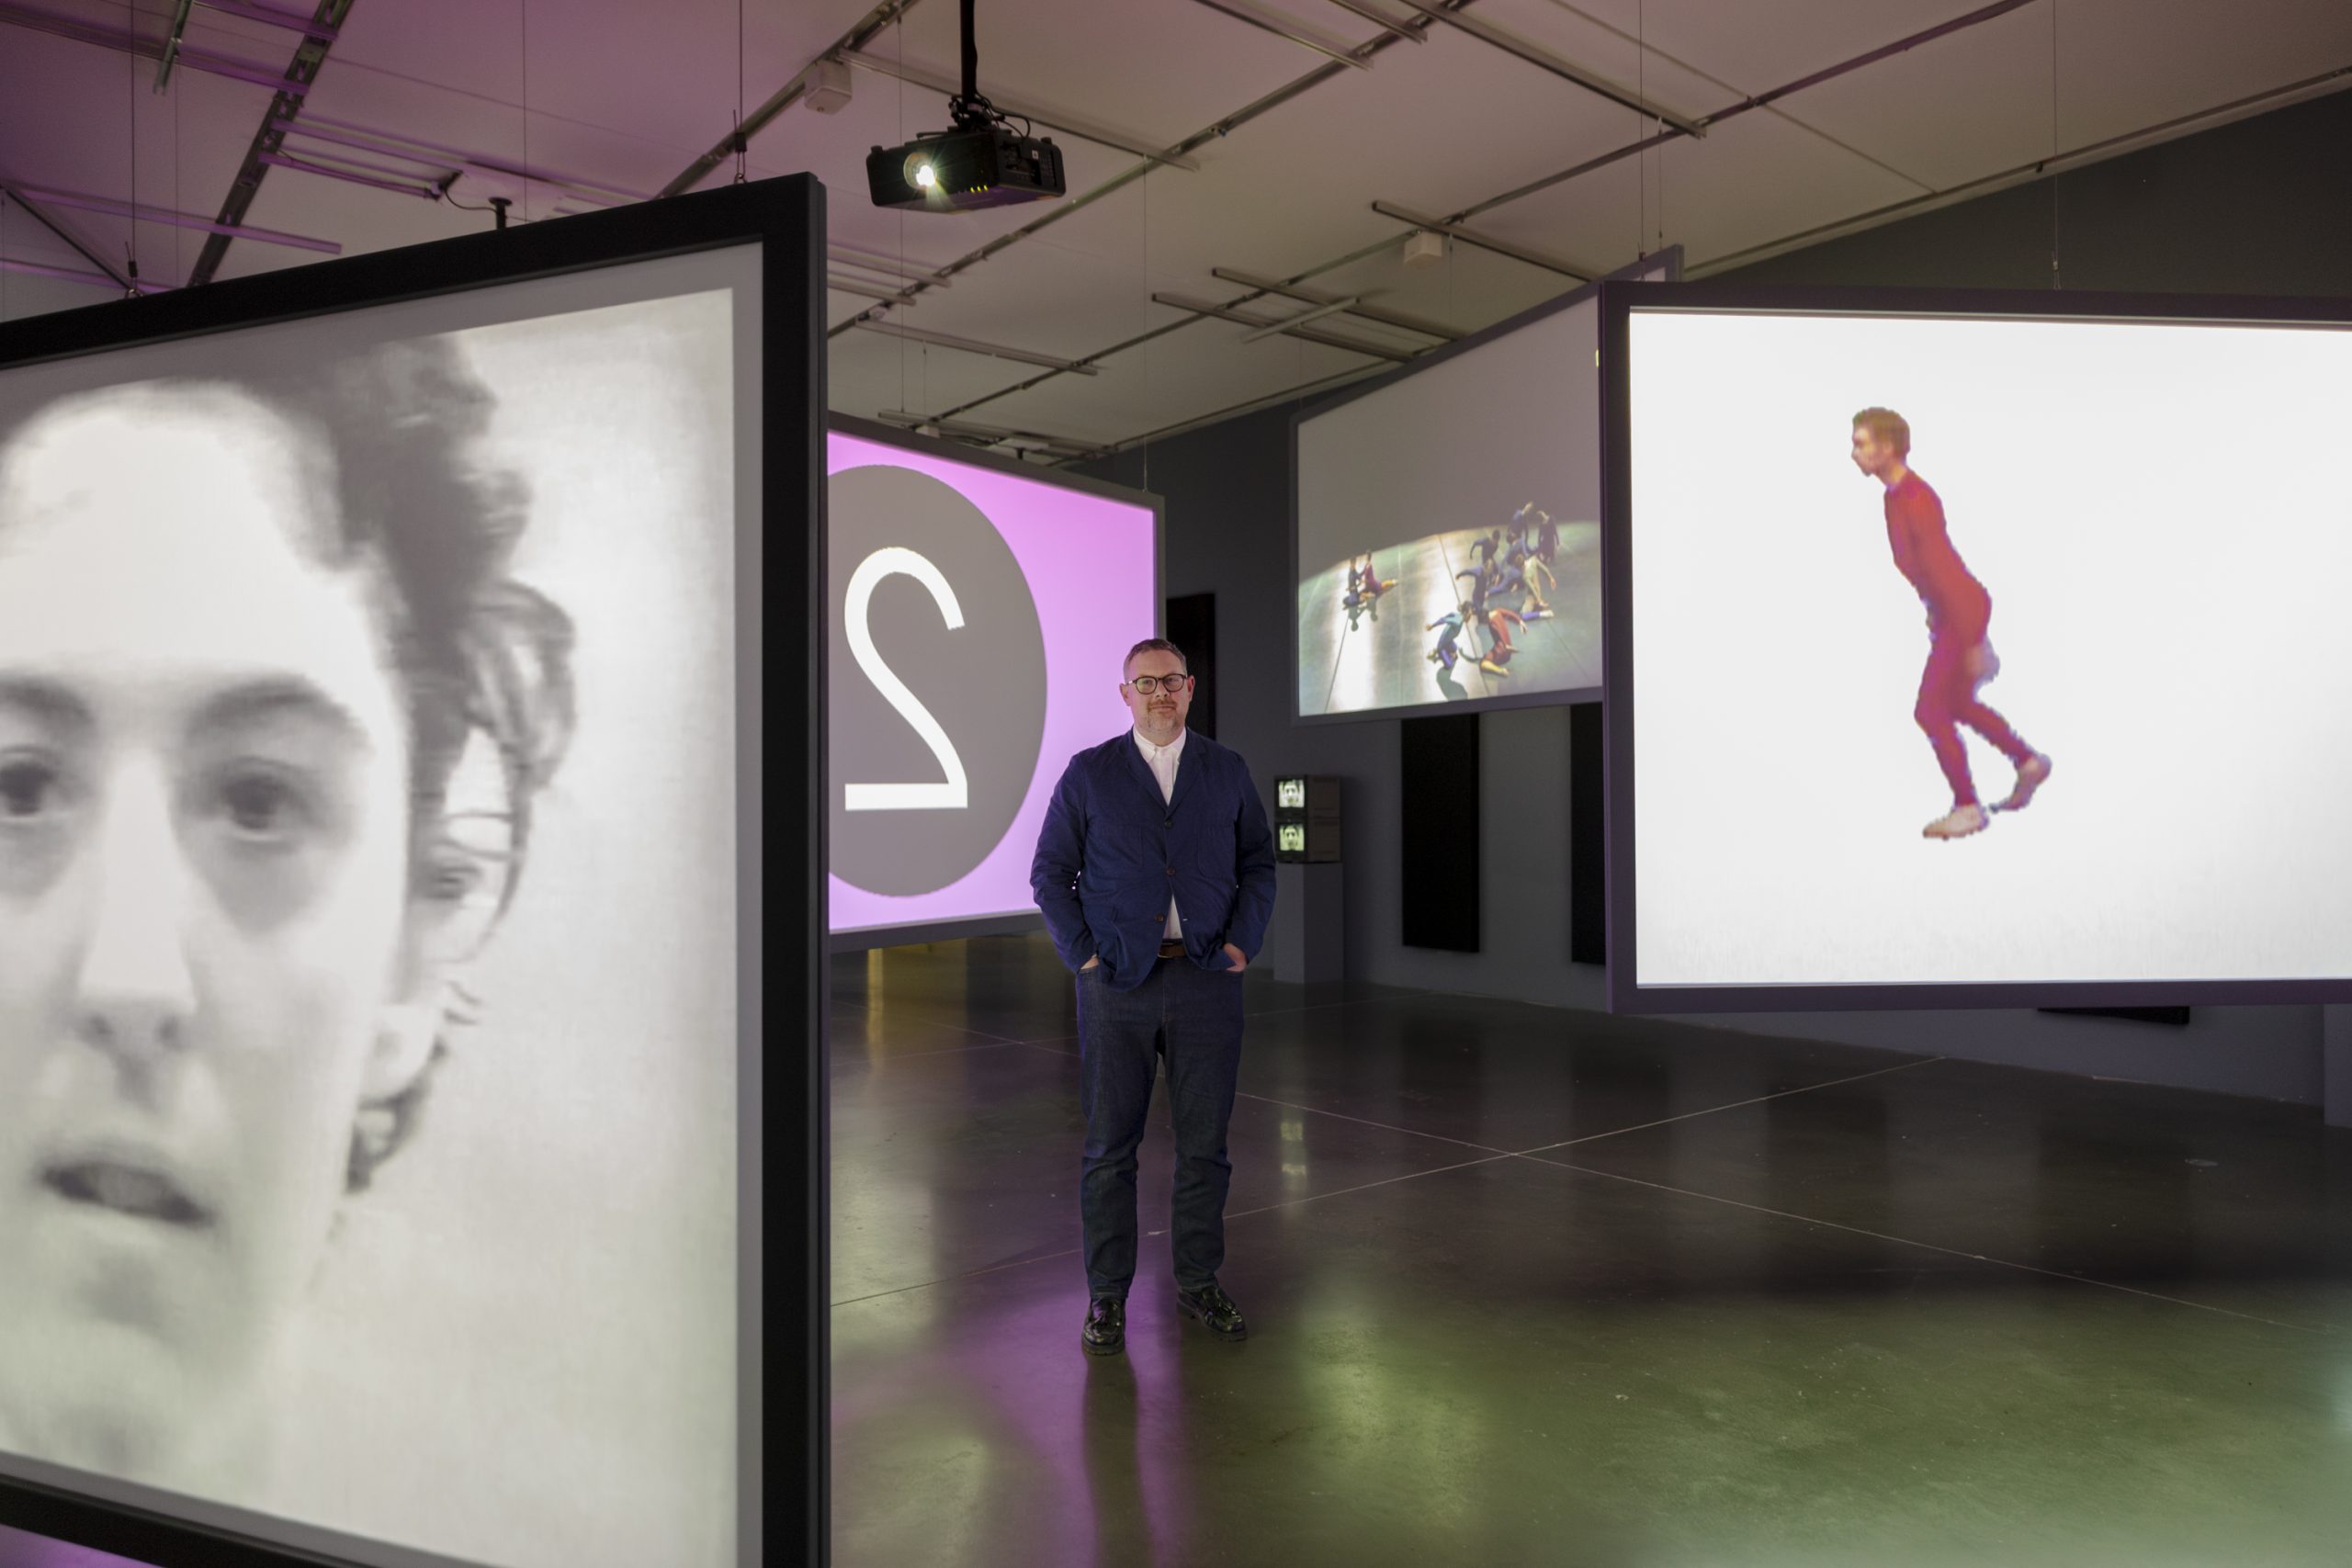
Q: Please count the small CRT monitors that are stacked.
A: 2